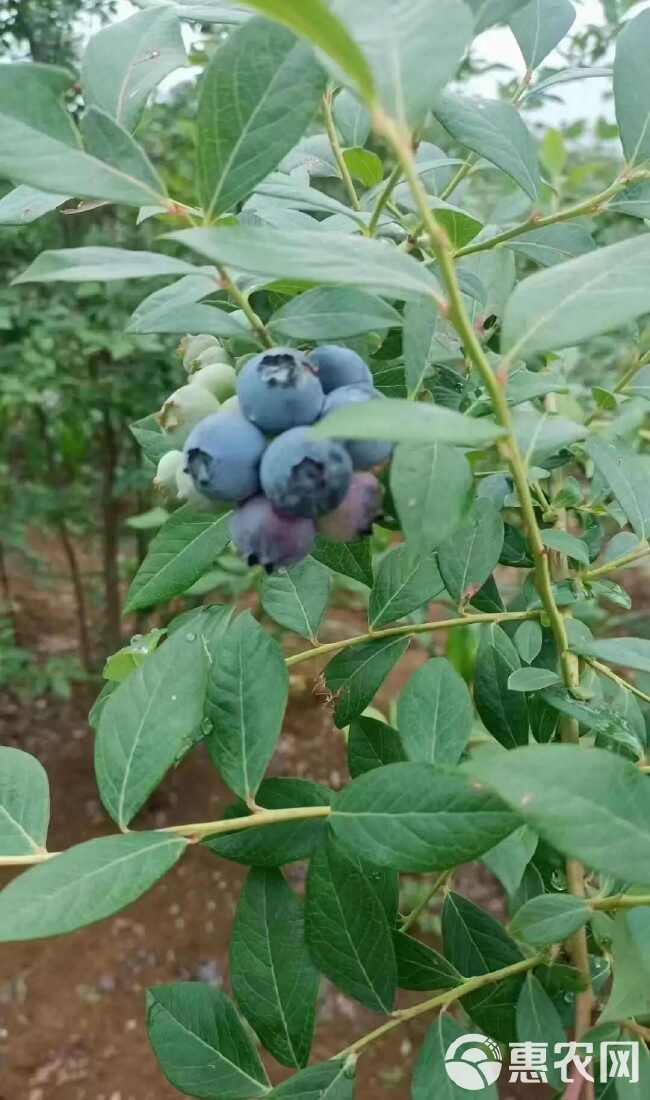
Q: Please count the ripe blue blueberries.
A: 5